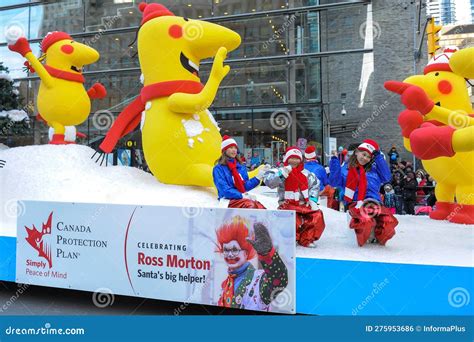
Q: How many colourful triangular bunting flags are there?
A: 0